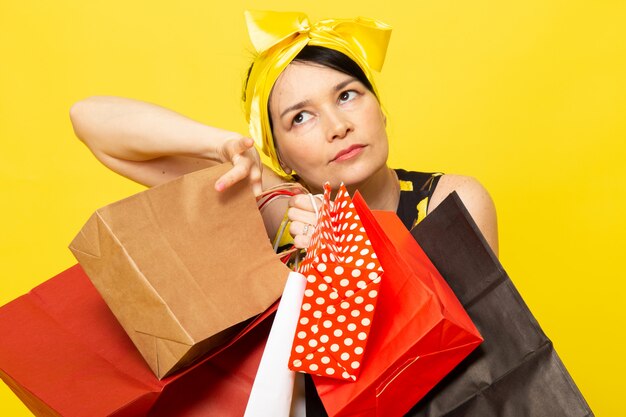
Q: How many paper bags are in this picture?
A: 6